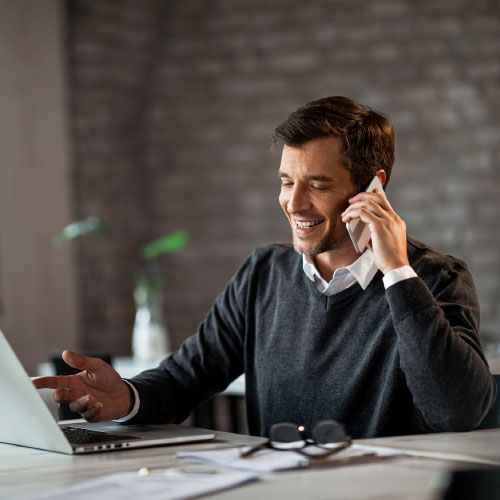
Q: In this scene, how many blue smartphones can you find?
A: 0